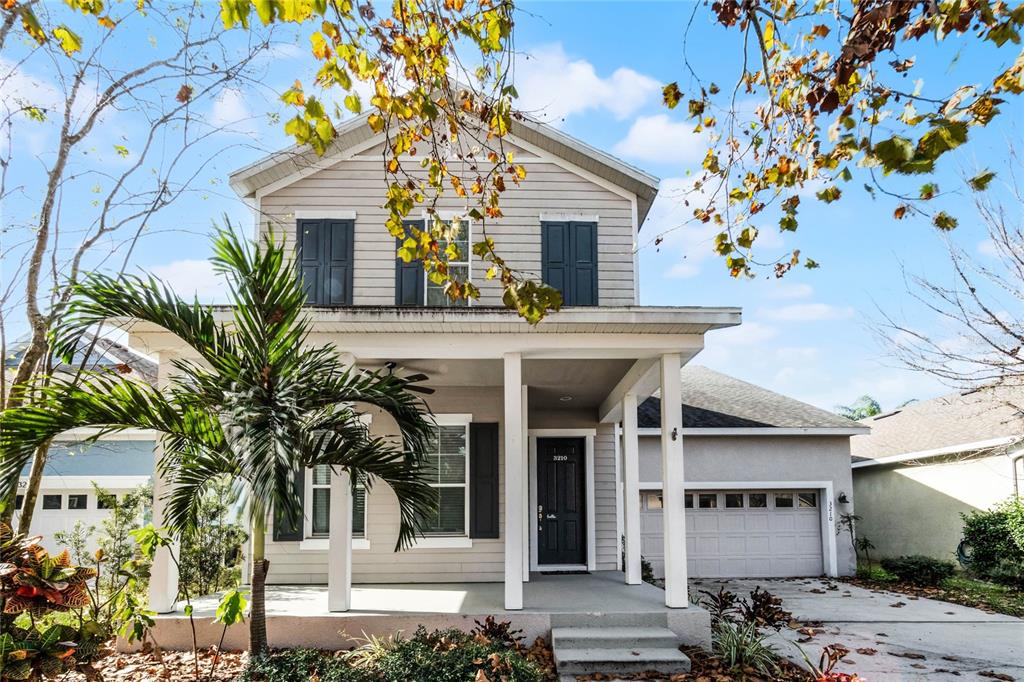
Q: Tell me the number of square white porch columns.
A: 5